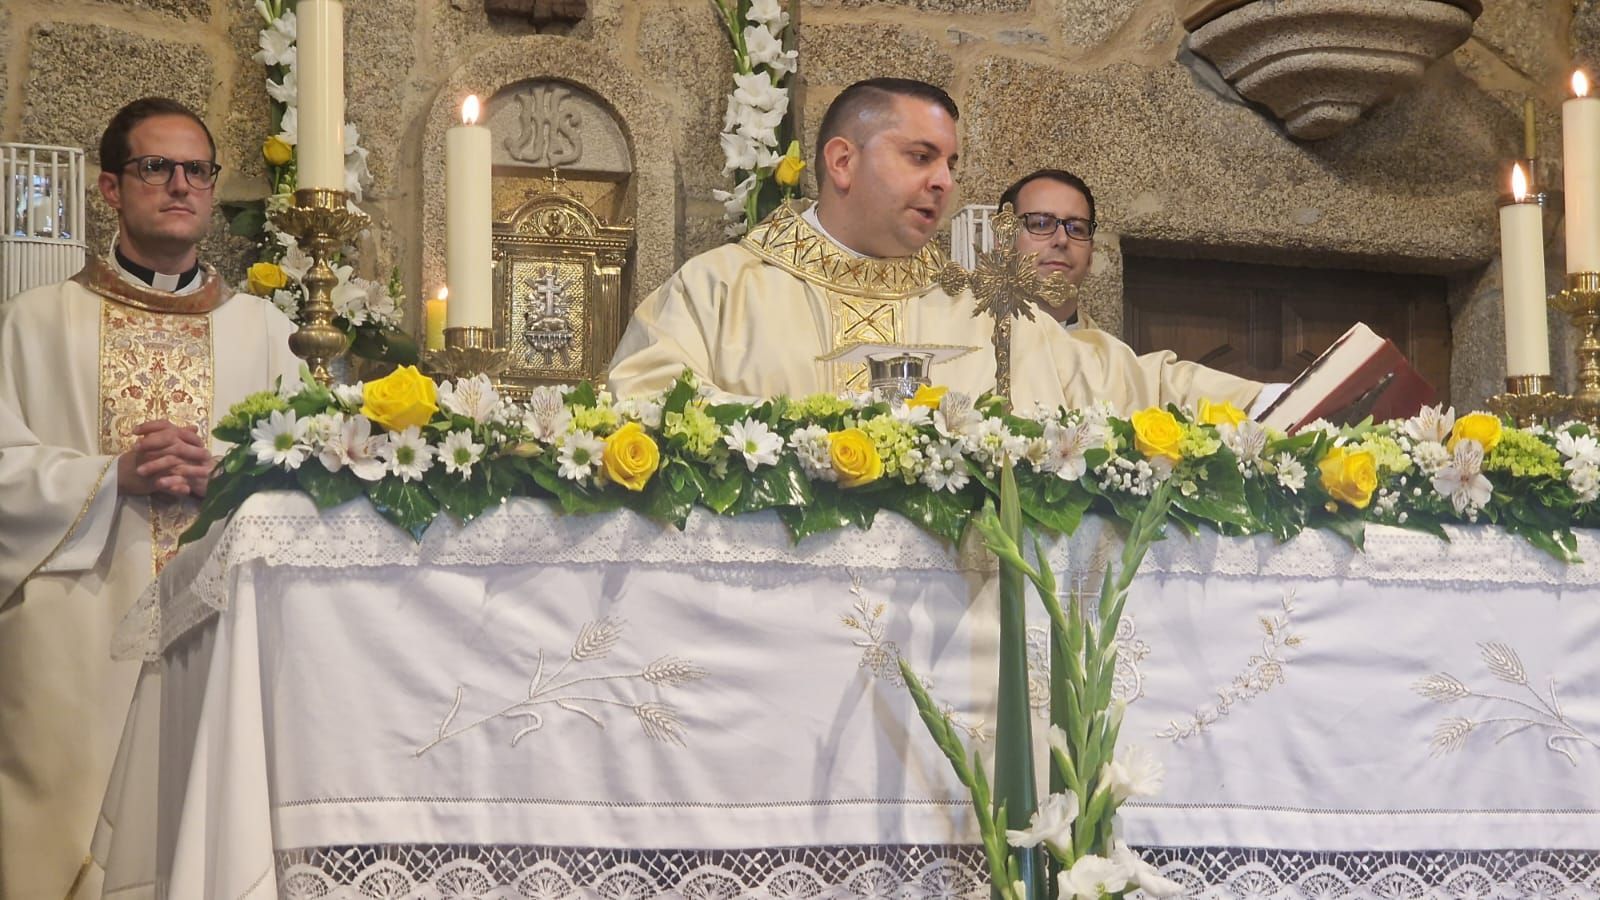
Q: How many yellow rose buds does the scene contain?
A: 11